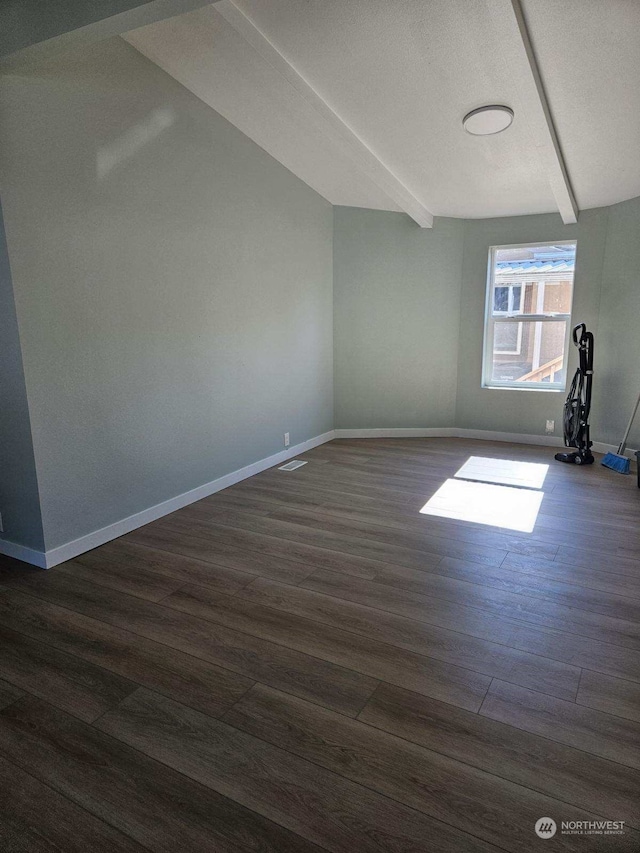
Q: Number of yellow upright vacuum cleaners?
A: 0